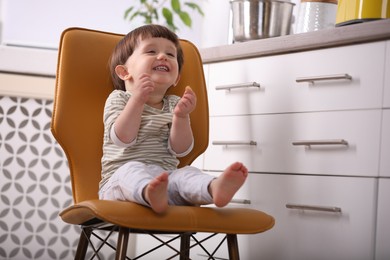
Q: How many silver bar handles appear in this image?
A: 6